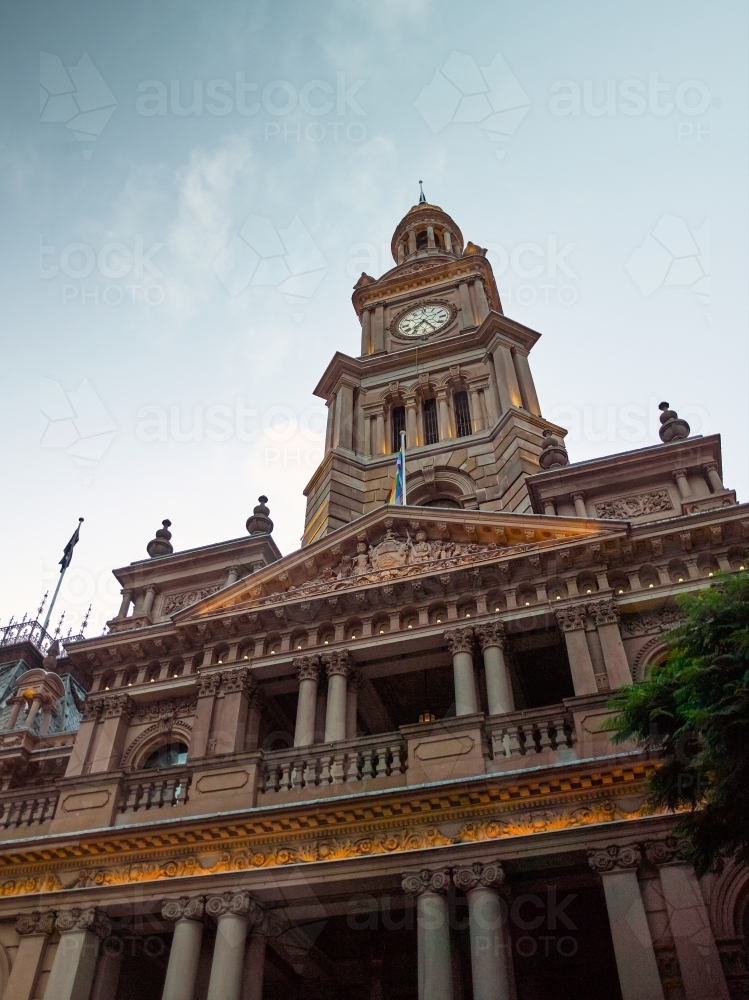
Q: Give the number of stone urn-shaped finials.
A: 4